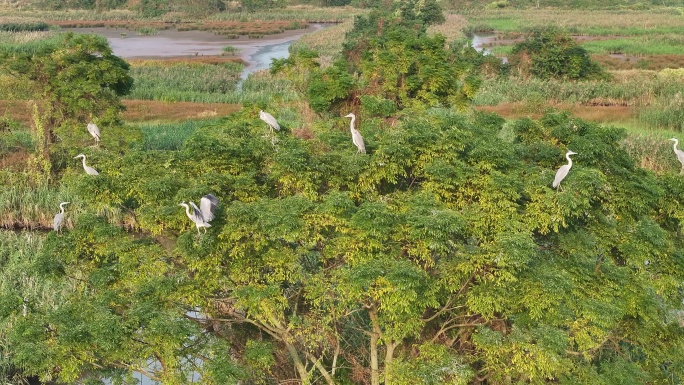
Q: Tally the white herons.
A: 8